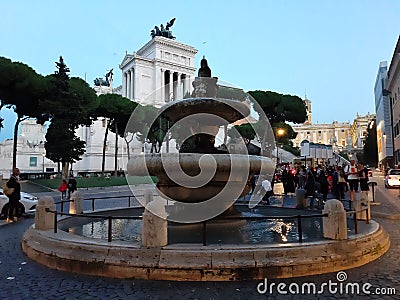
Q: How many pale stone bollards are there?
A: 7